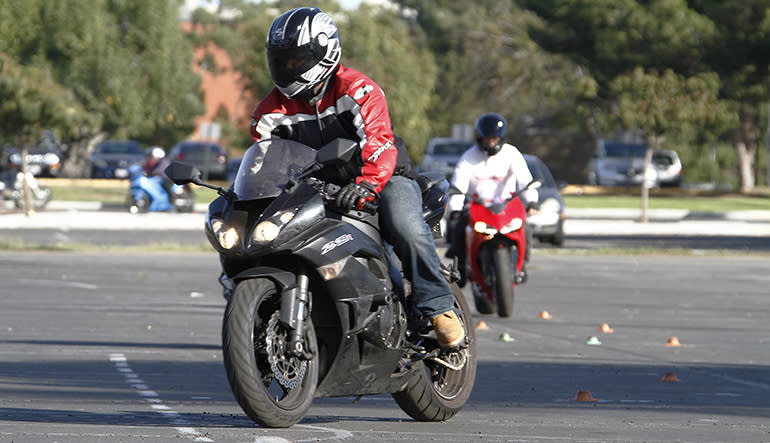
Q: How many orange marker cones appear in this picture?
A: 6